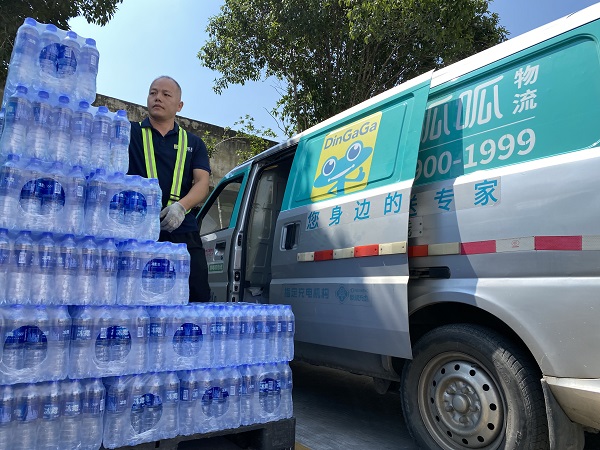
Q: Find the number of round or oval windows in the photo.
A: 0